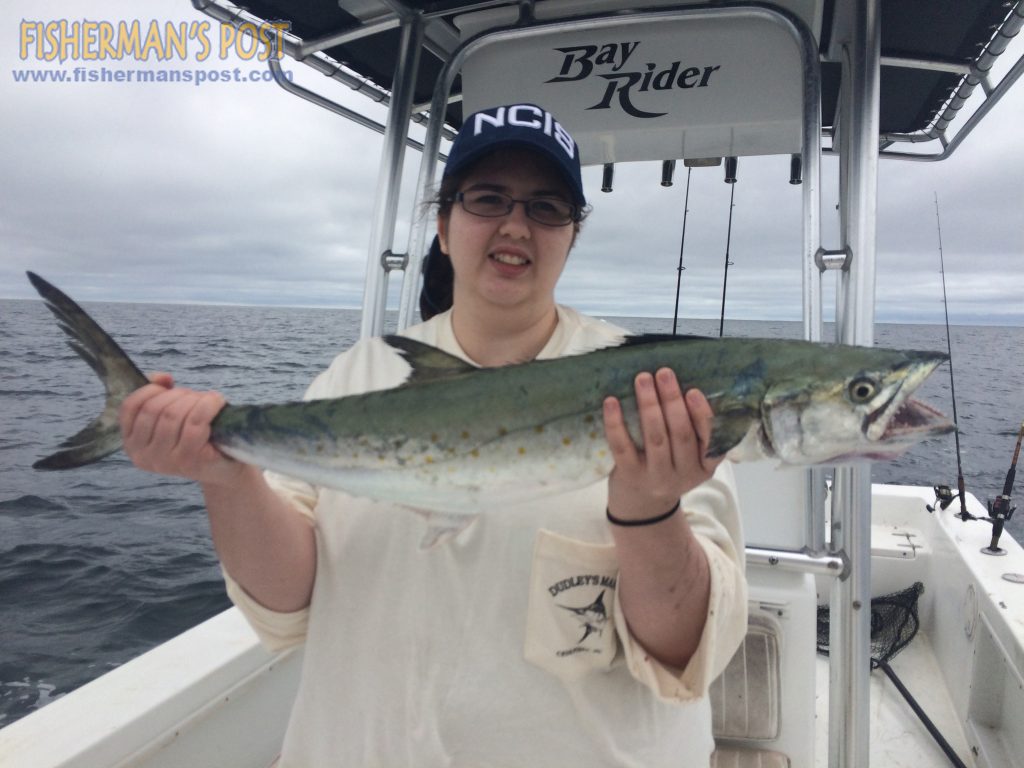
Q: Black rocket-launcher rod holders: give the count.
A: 4